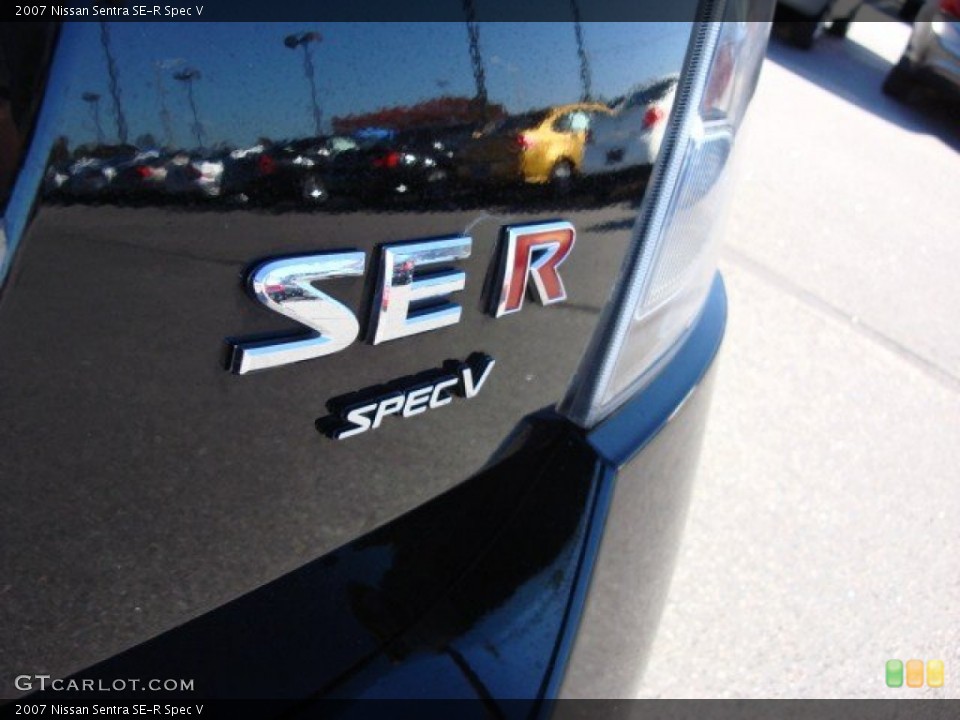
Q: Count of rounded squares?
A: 3